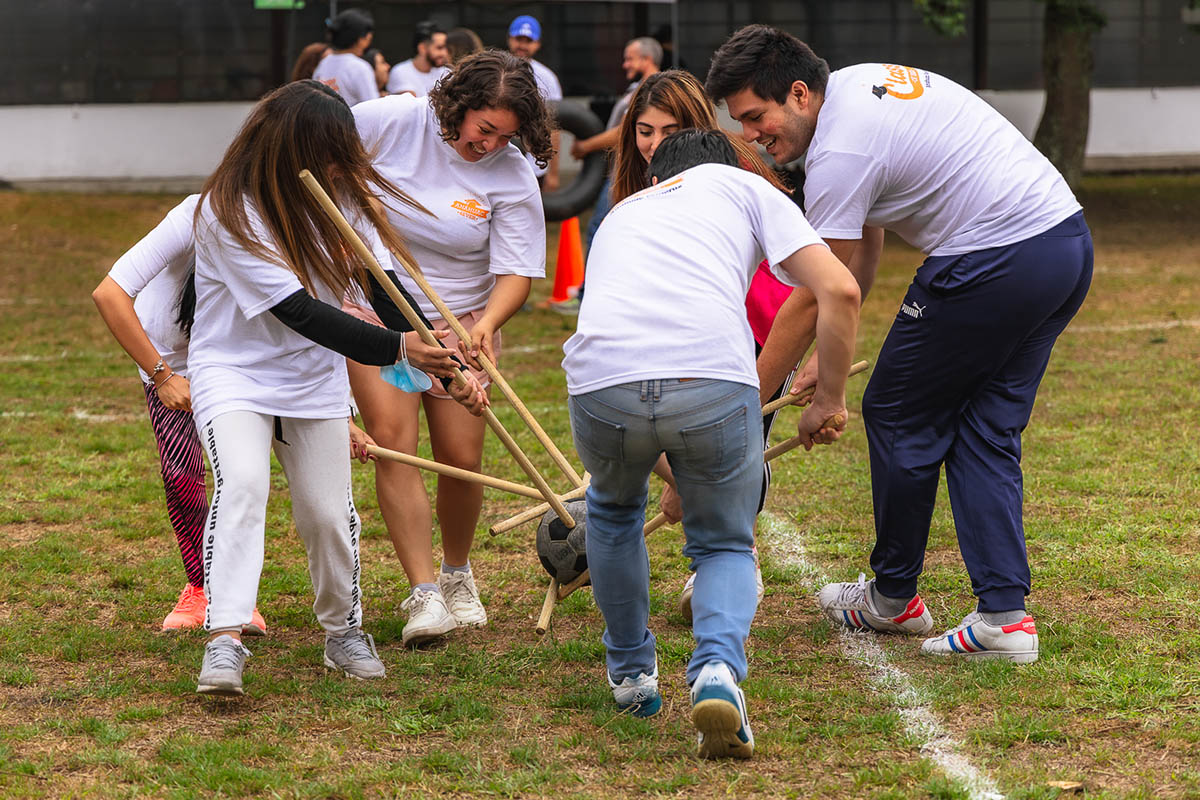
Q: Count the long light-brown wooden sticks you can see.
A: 6